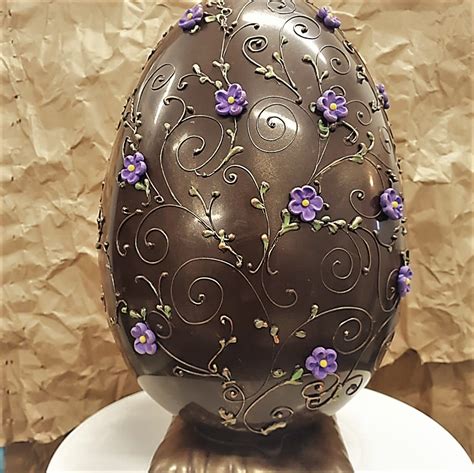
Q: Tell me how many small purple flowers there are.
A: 11